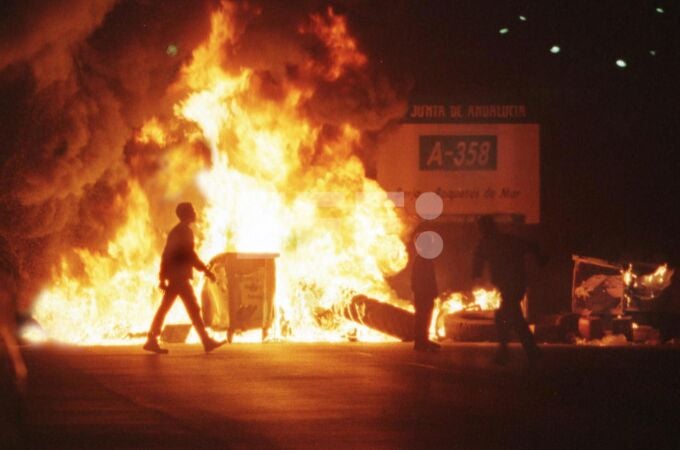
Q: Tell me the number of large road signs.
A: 1